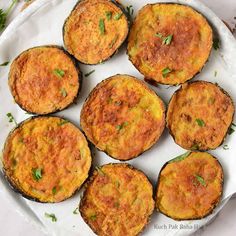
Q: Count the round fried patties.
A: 8